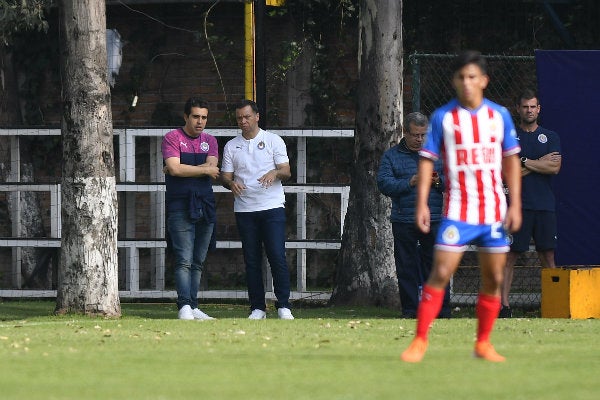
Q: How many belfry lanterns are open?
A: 0